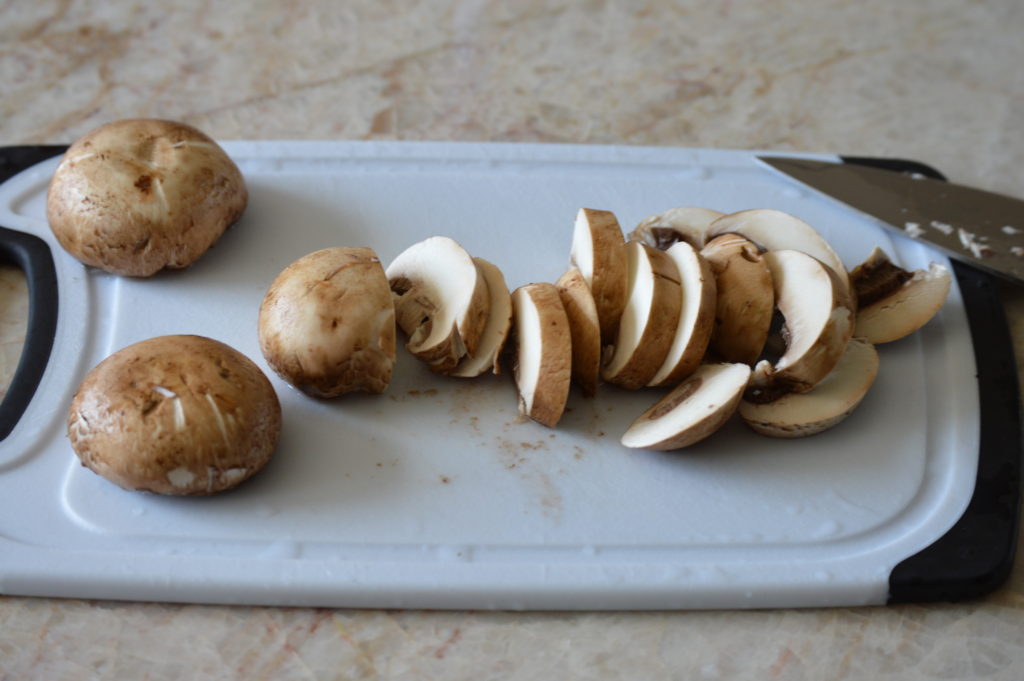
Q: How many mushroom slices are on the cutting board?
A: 14